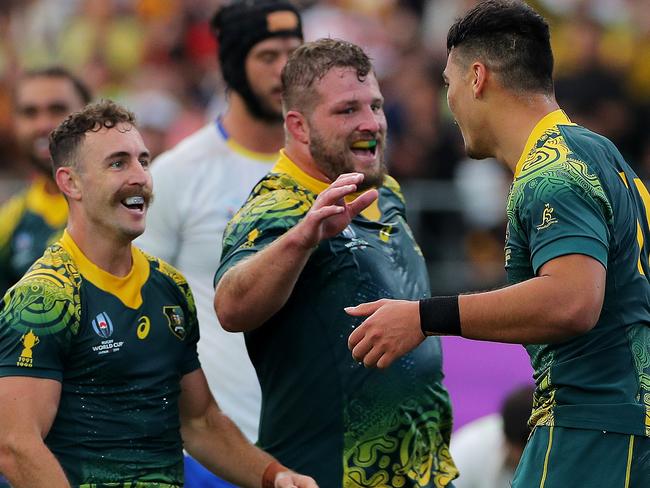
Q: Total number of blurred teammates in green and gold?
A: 1